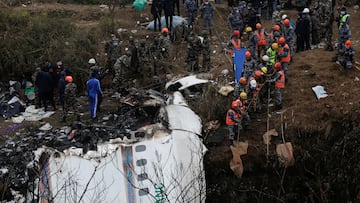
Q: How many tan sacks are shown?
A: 3